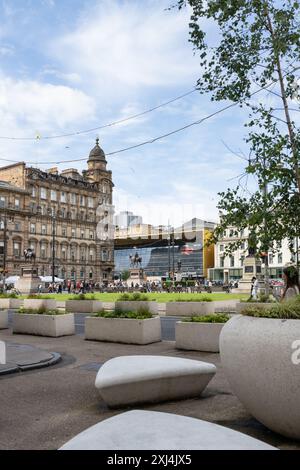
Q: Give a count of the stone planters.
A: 11